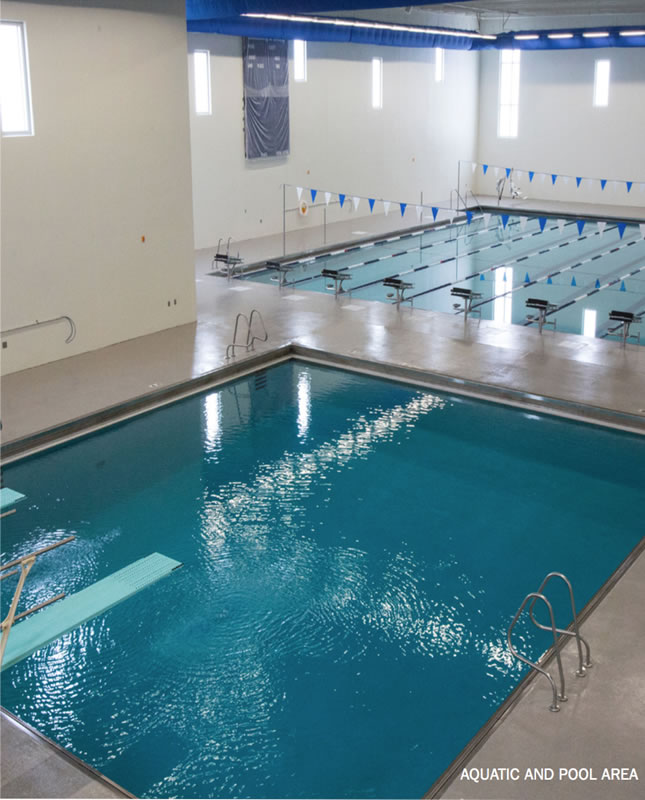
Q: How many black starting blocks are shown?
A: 7